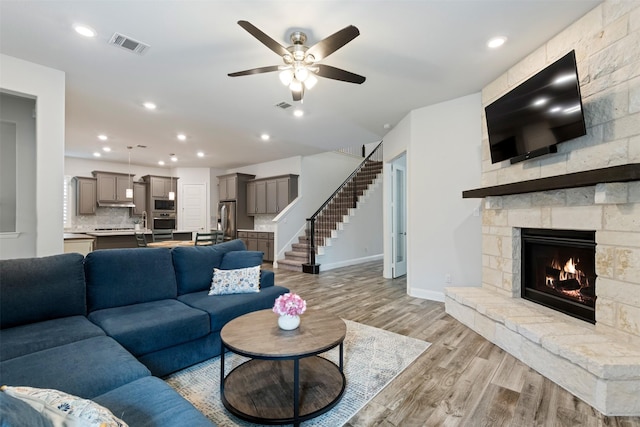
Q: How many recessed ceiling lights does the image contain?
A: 12